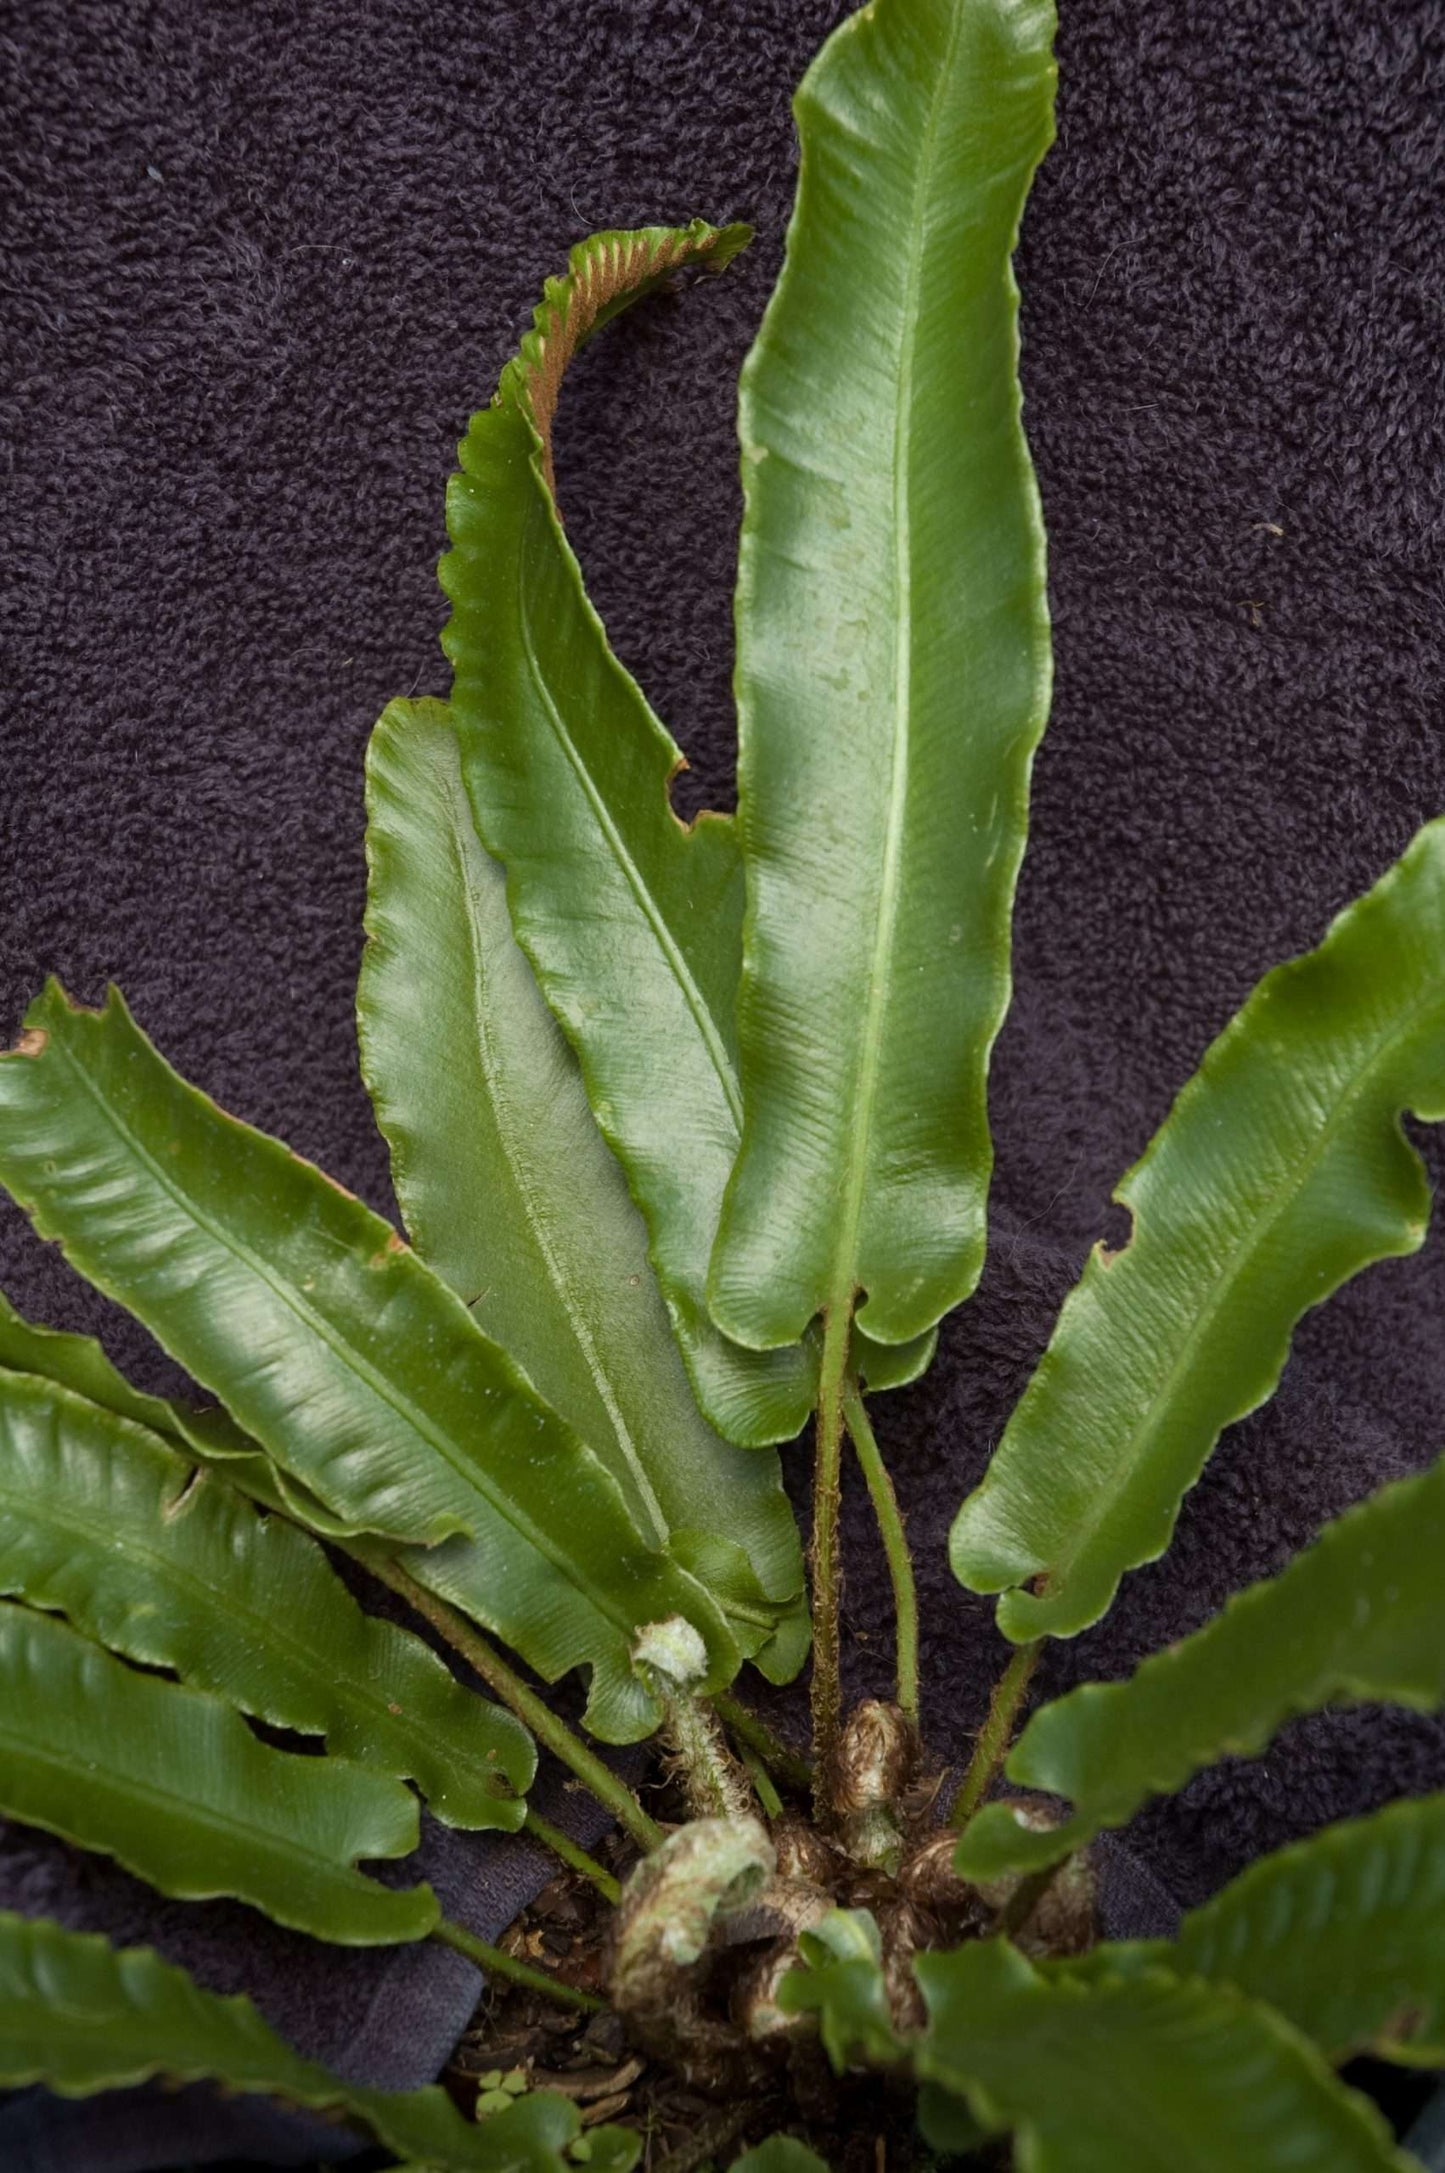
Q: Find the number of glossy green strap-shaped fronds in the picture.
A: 12